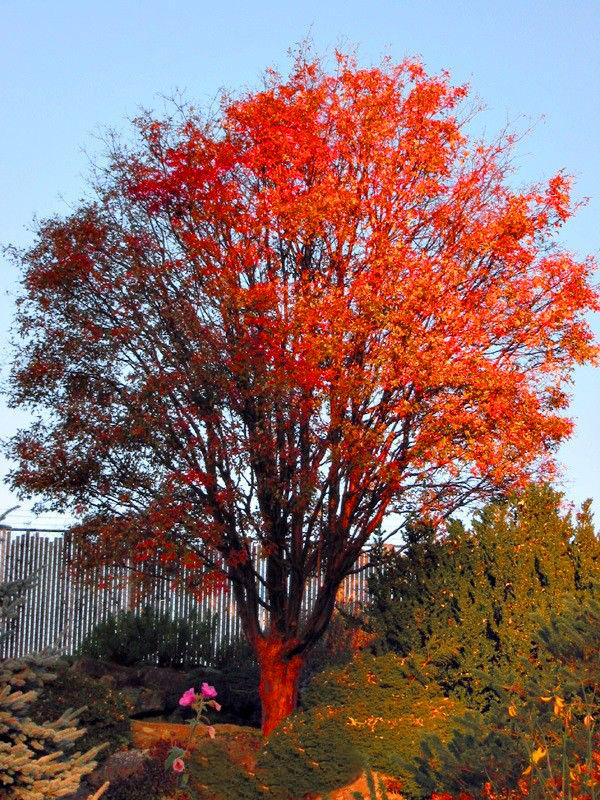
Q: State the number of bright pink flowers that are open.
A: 2